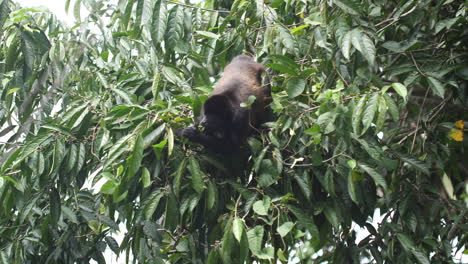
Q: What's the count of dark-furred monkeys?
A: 1